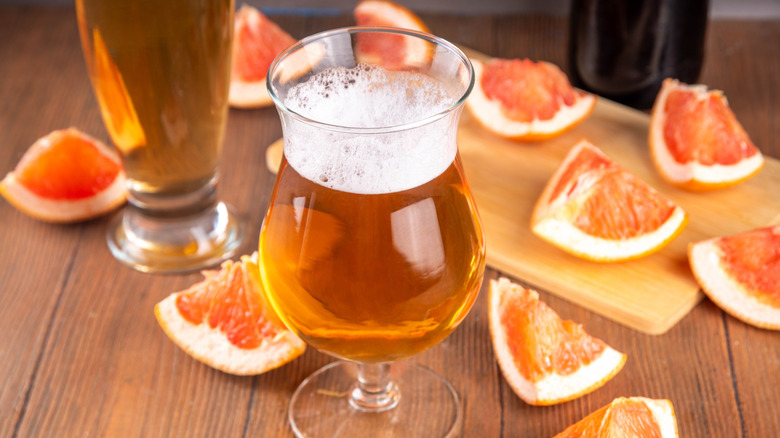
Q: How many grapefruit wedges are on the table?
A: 10